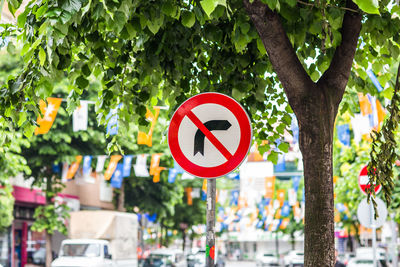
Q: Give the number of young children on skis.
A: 0